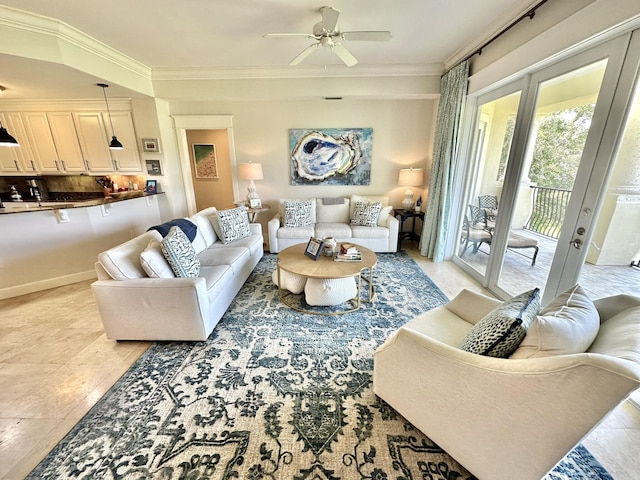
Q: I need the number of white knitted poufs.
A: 2